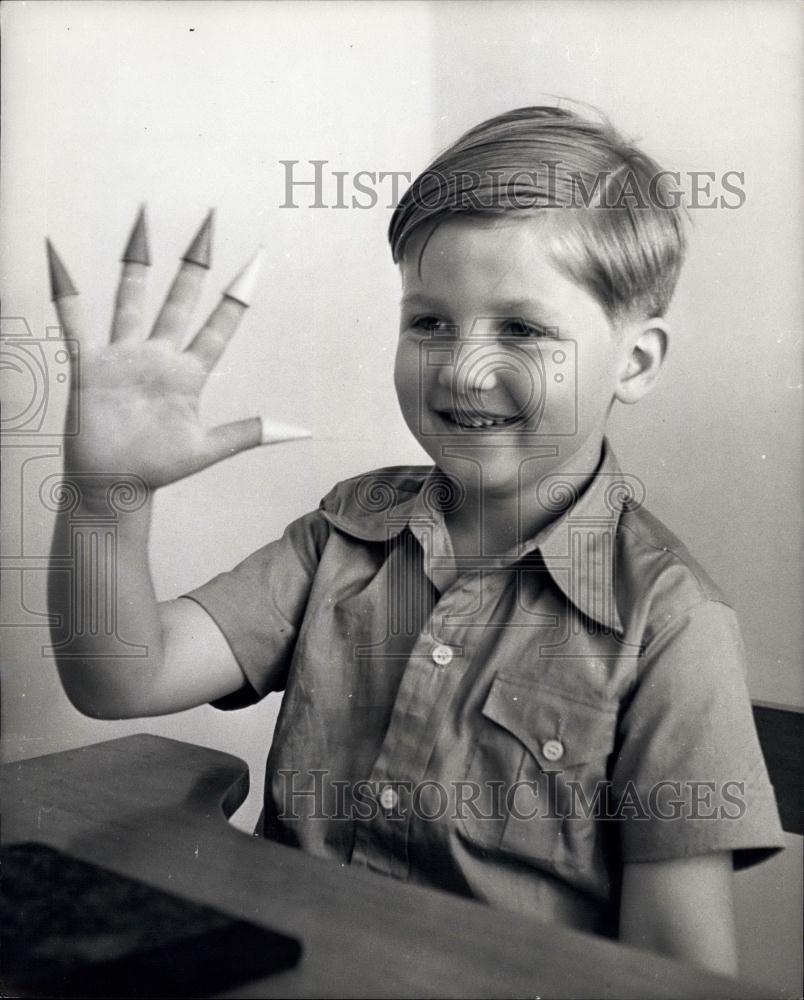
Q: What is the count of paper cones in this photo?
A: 5